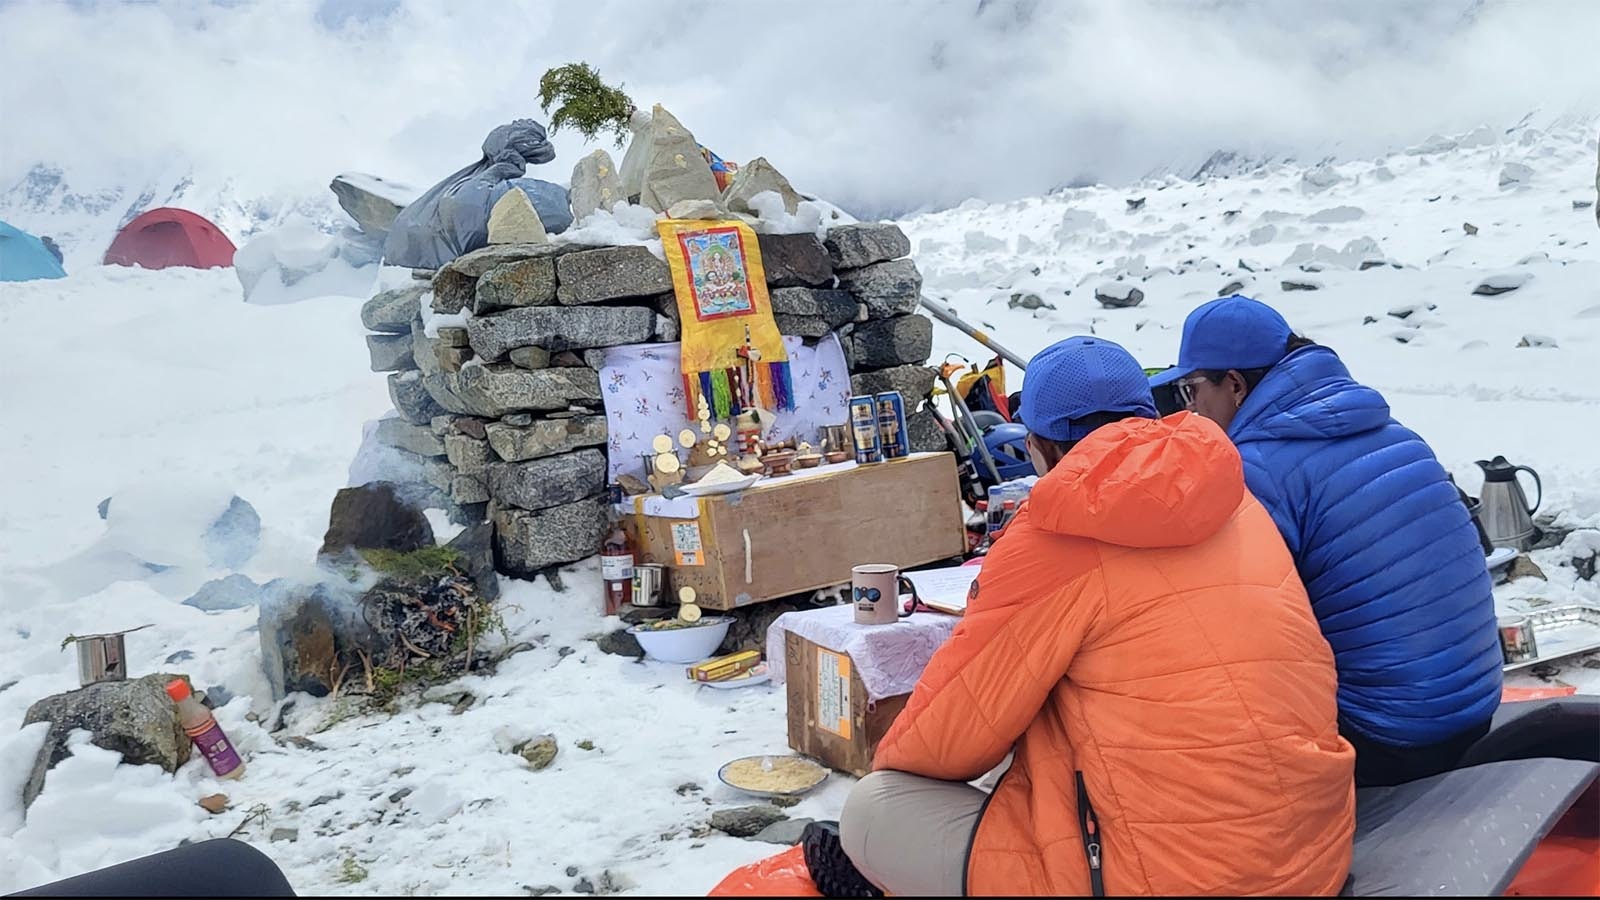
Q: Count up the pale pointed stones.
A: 4